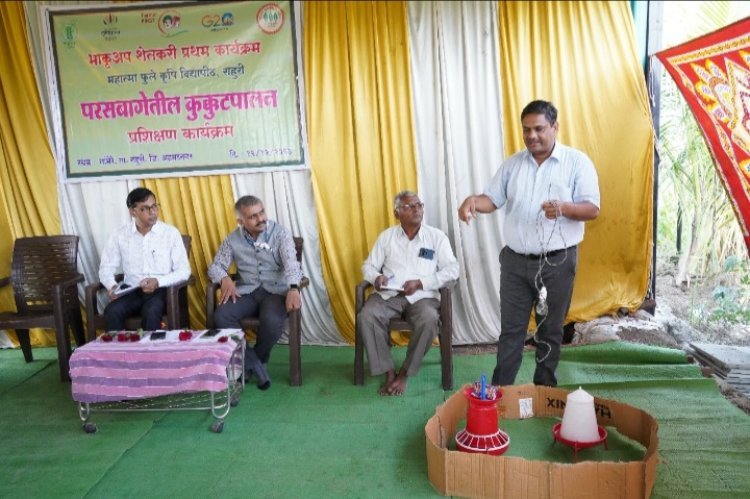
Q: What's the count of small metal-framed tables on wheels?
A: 1